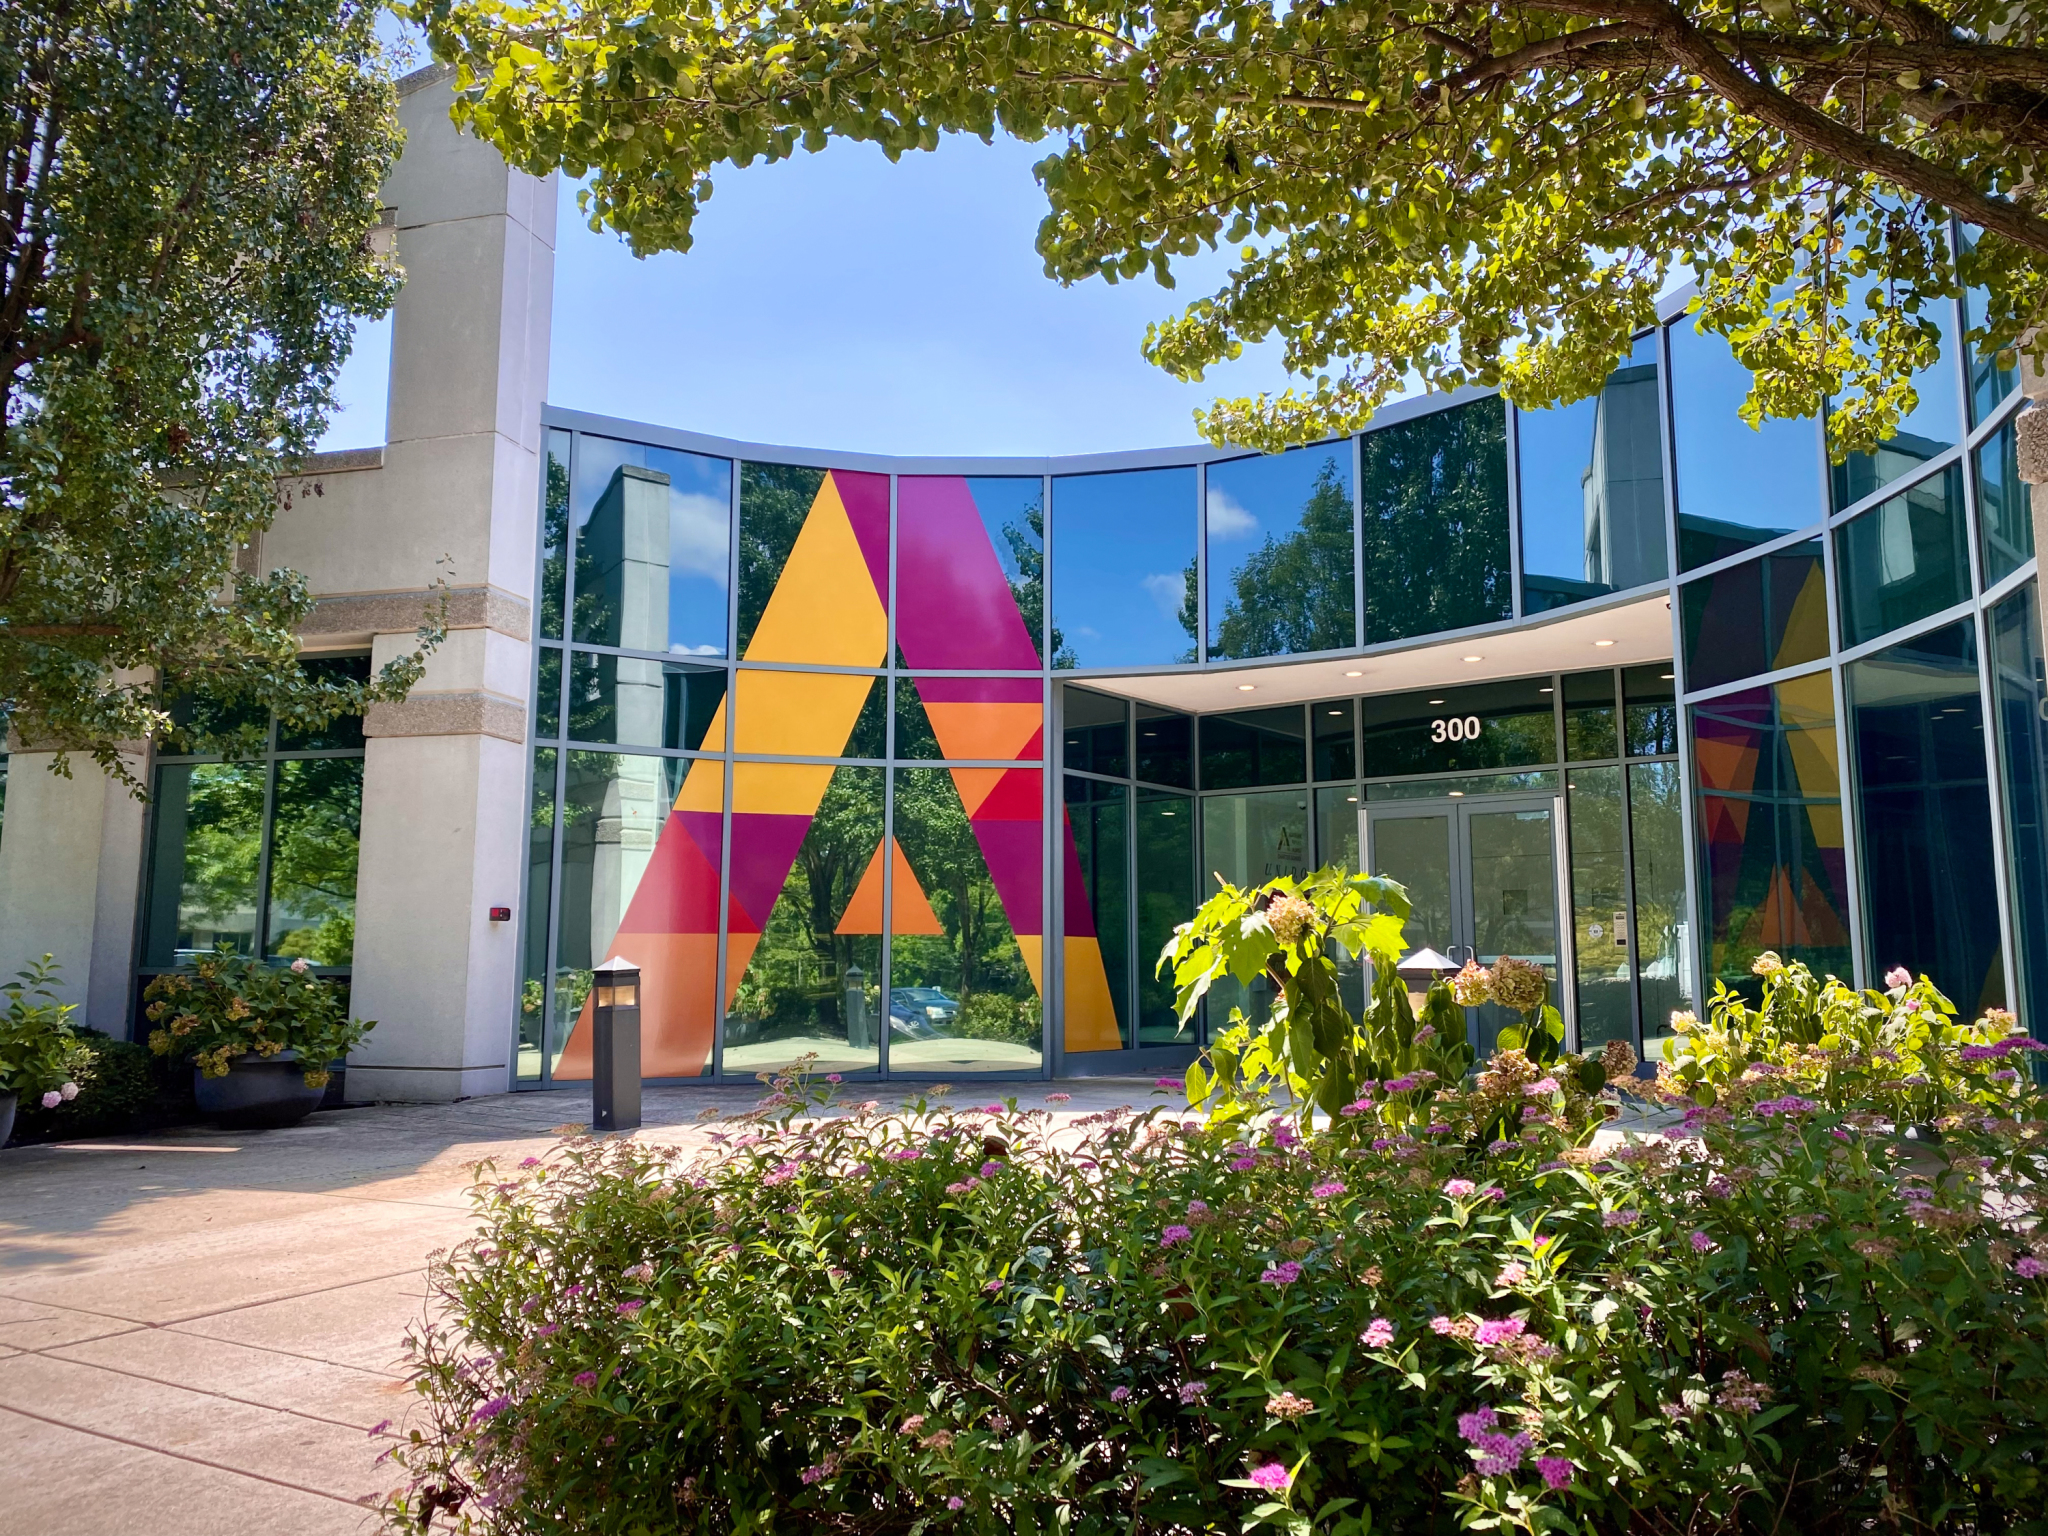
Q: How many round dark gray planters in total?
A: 2